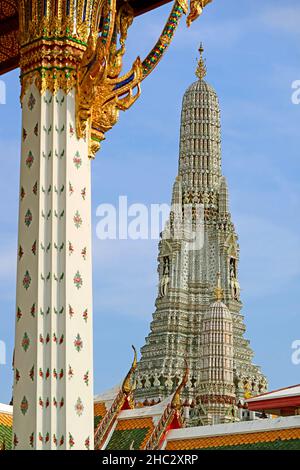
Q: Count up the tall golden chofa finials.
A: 2